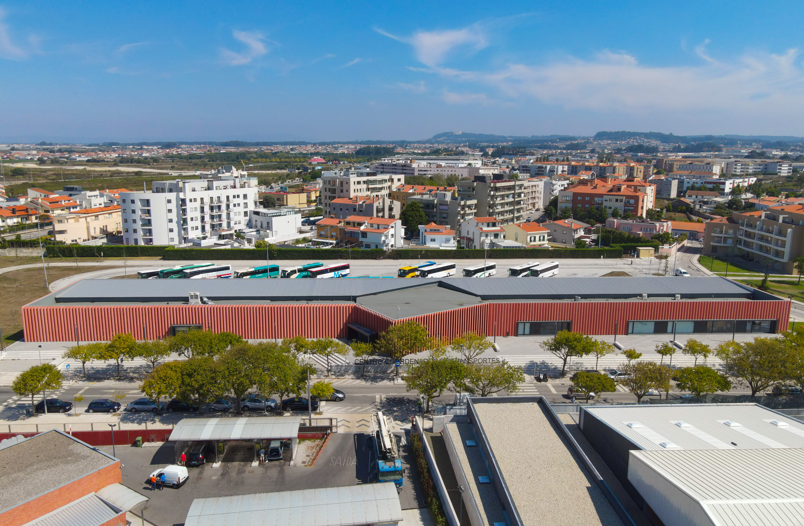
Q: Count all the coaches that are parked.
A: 11